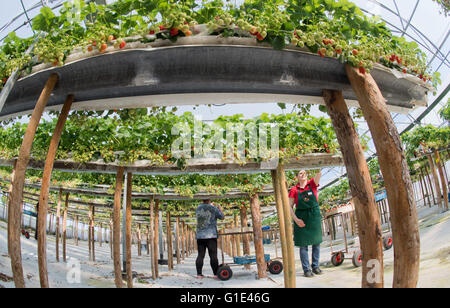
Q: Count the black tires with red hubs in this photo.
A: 5